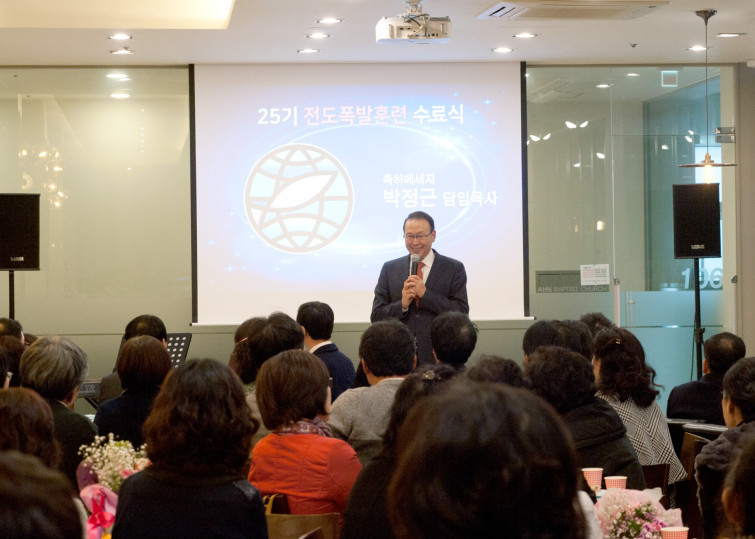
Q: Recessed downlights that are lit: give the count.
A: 9